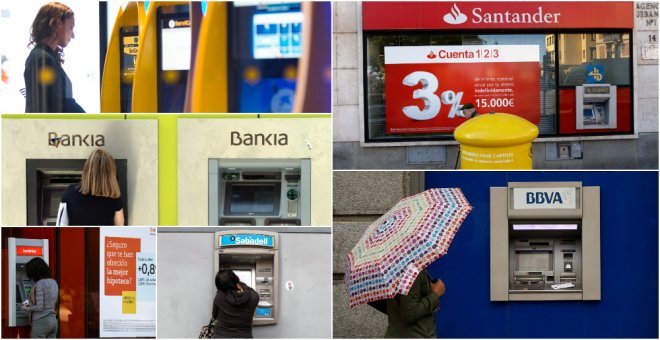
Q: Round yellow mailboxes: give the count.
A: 1